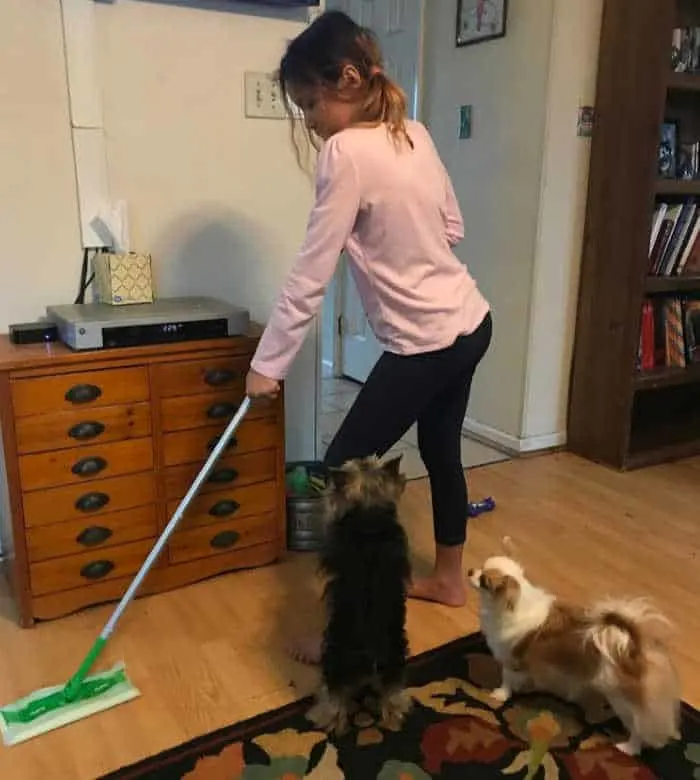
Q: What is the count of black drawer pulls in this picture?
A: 12